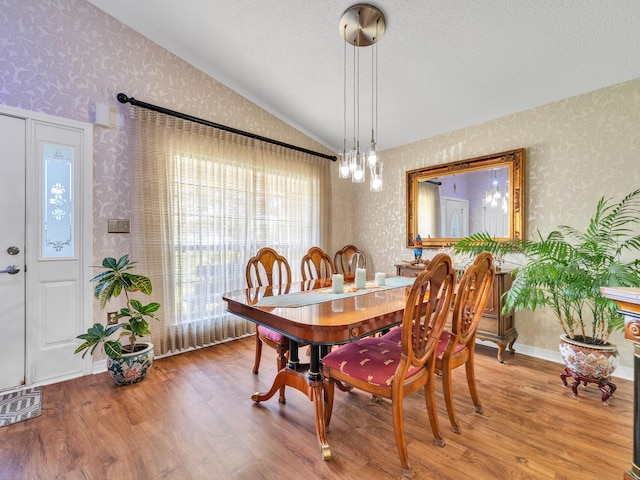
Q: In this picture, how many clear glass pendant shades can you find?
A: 5